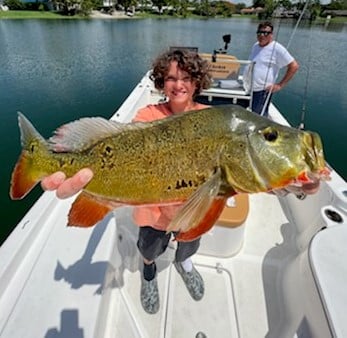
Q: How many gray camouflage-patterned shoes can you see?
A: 2